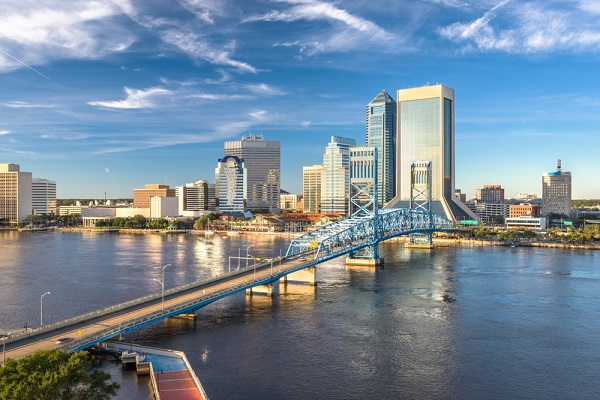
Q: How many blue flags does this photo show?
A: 0